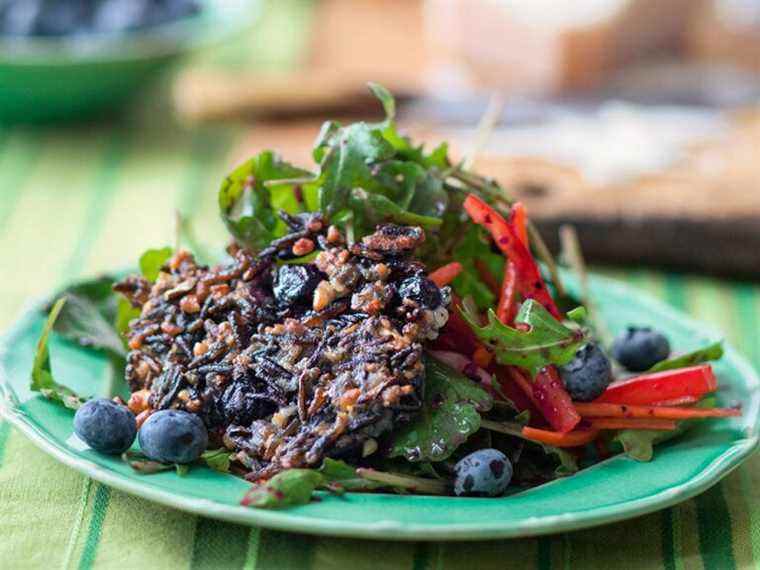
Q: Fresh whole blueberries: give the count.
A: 5